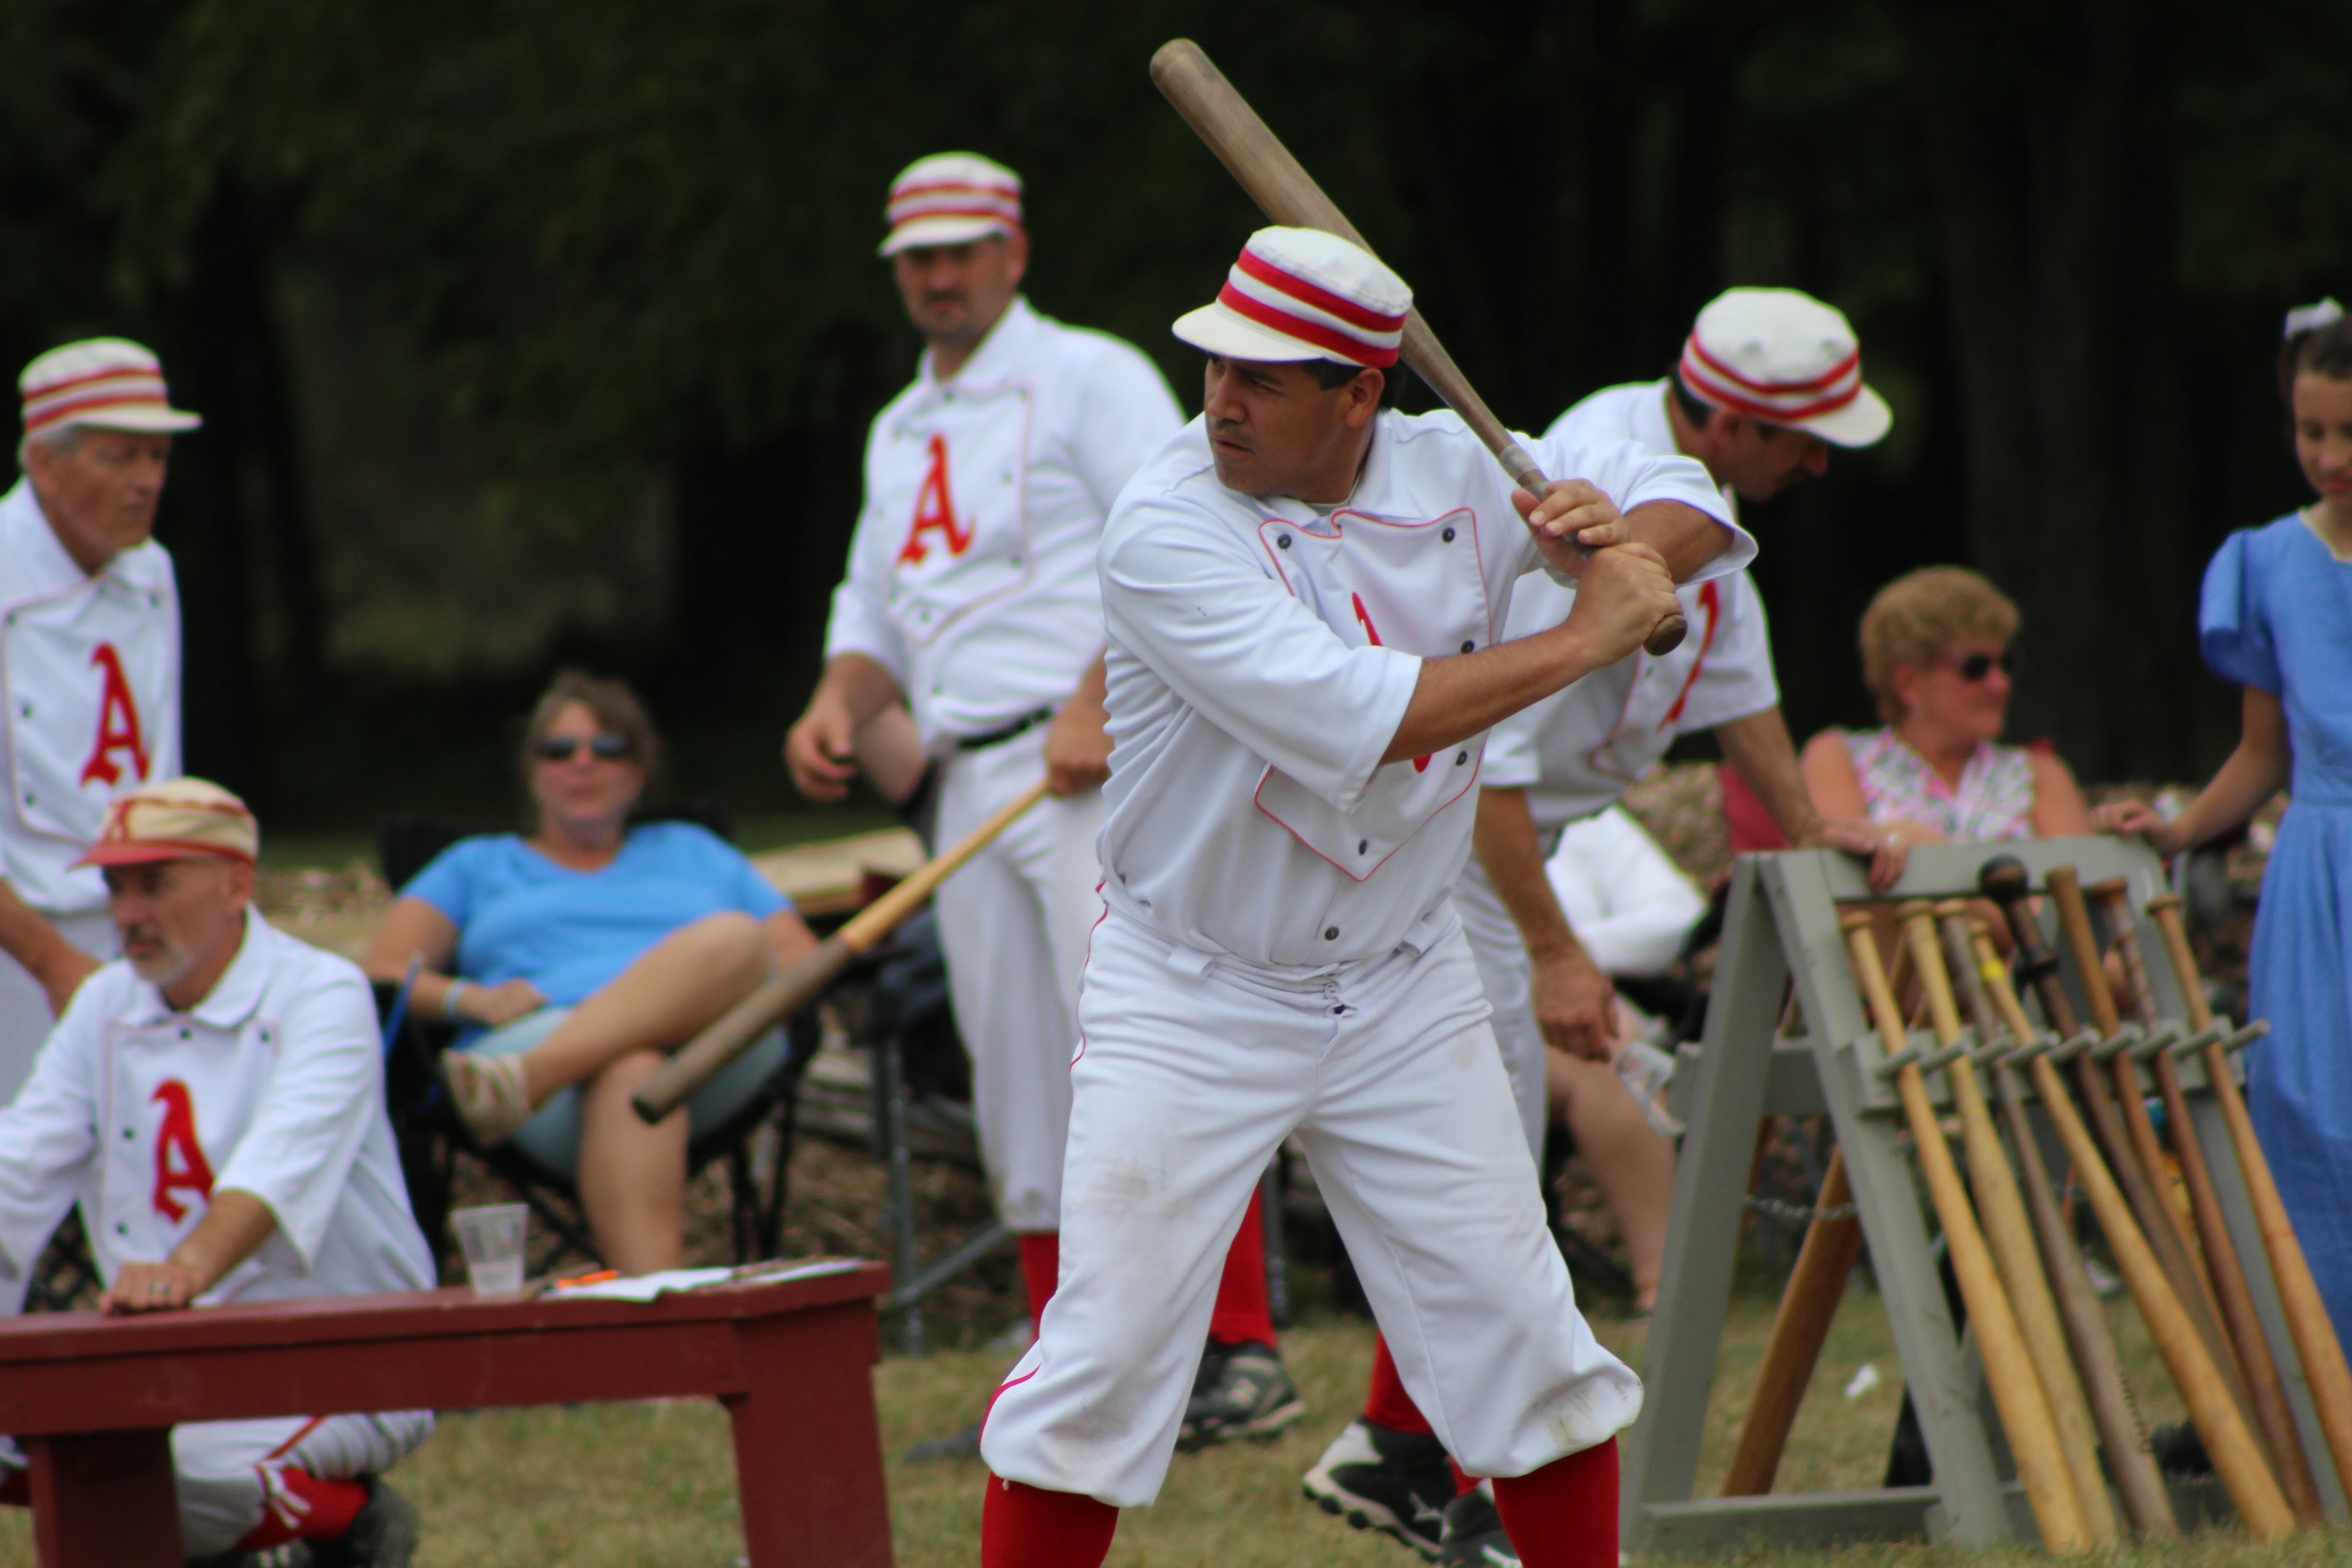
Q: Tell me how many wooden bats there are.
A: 11